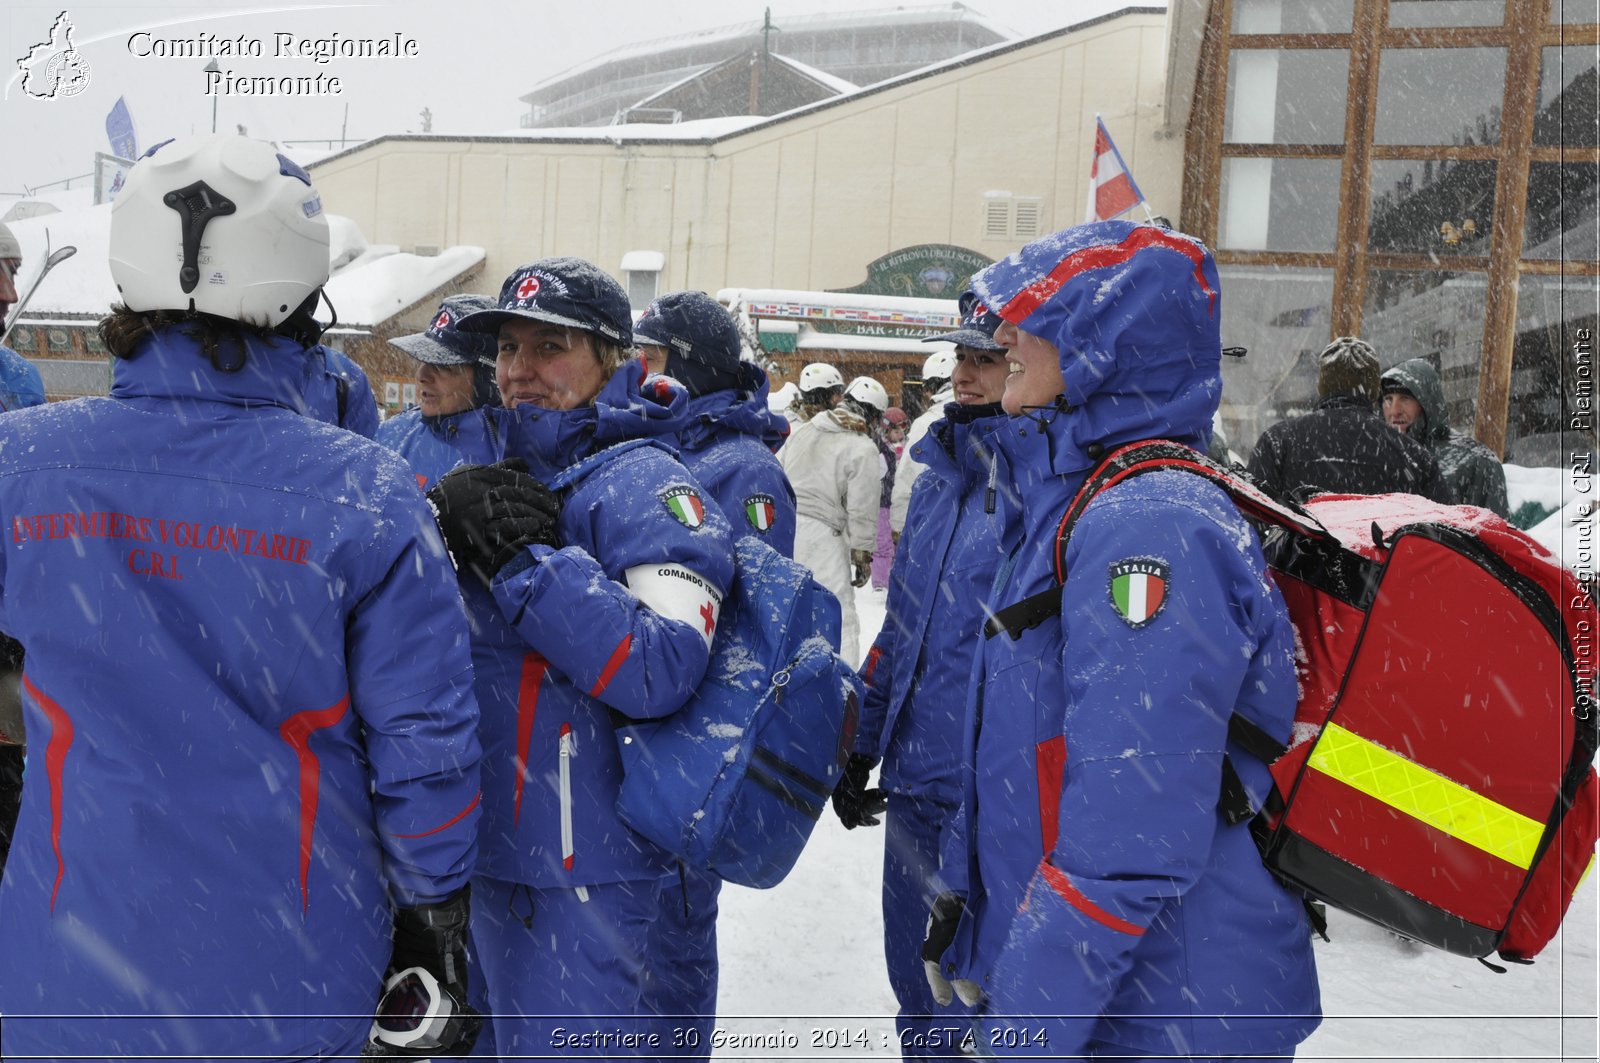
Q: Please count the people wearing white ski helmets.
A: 4